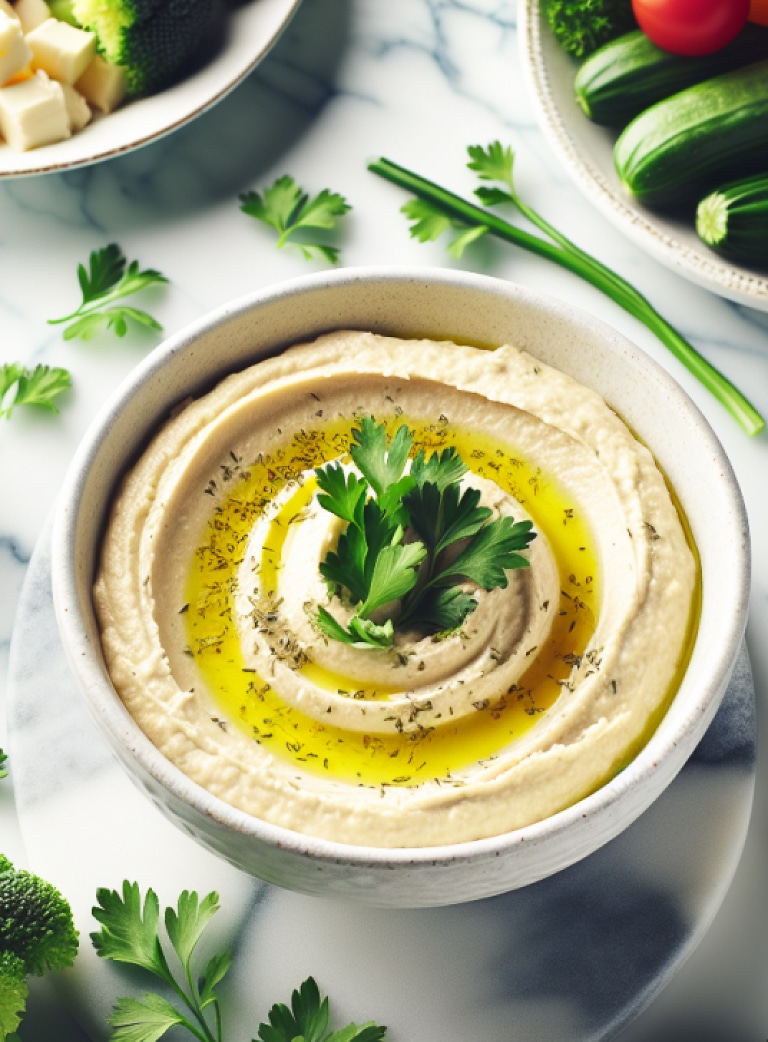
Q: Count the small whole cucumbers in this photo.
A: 3